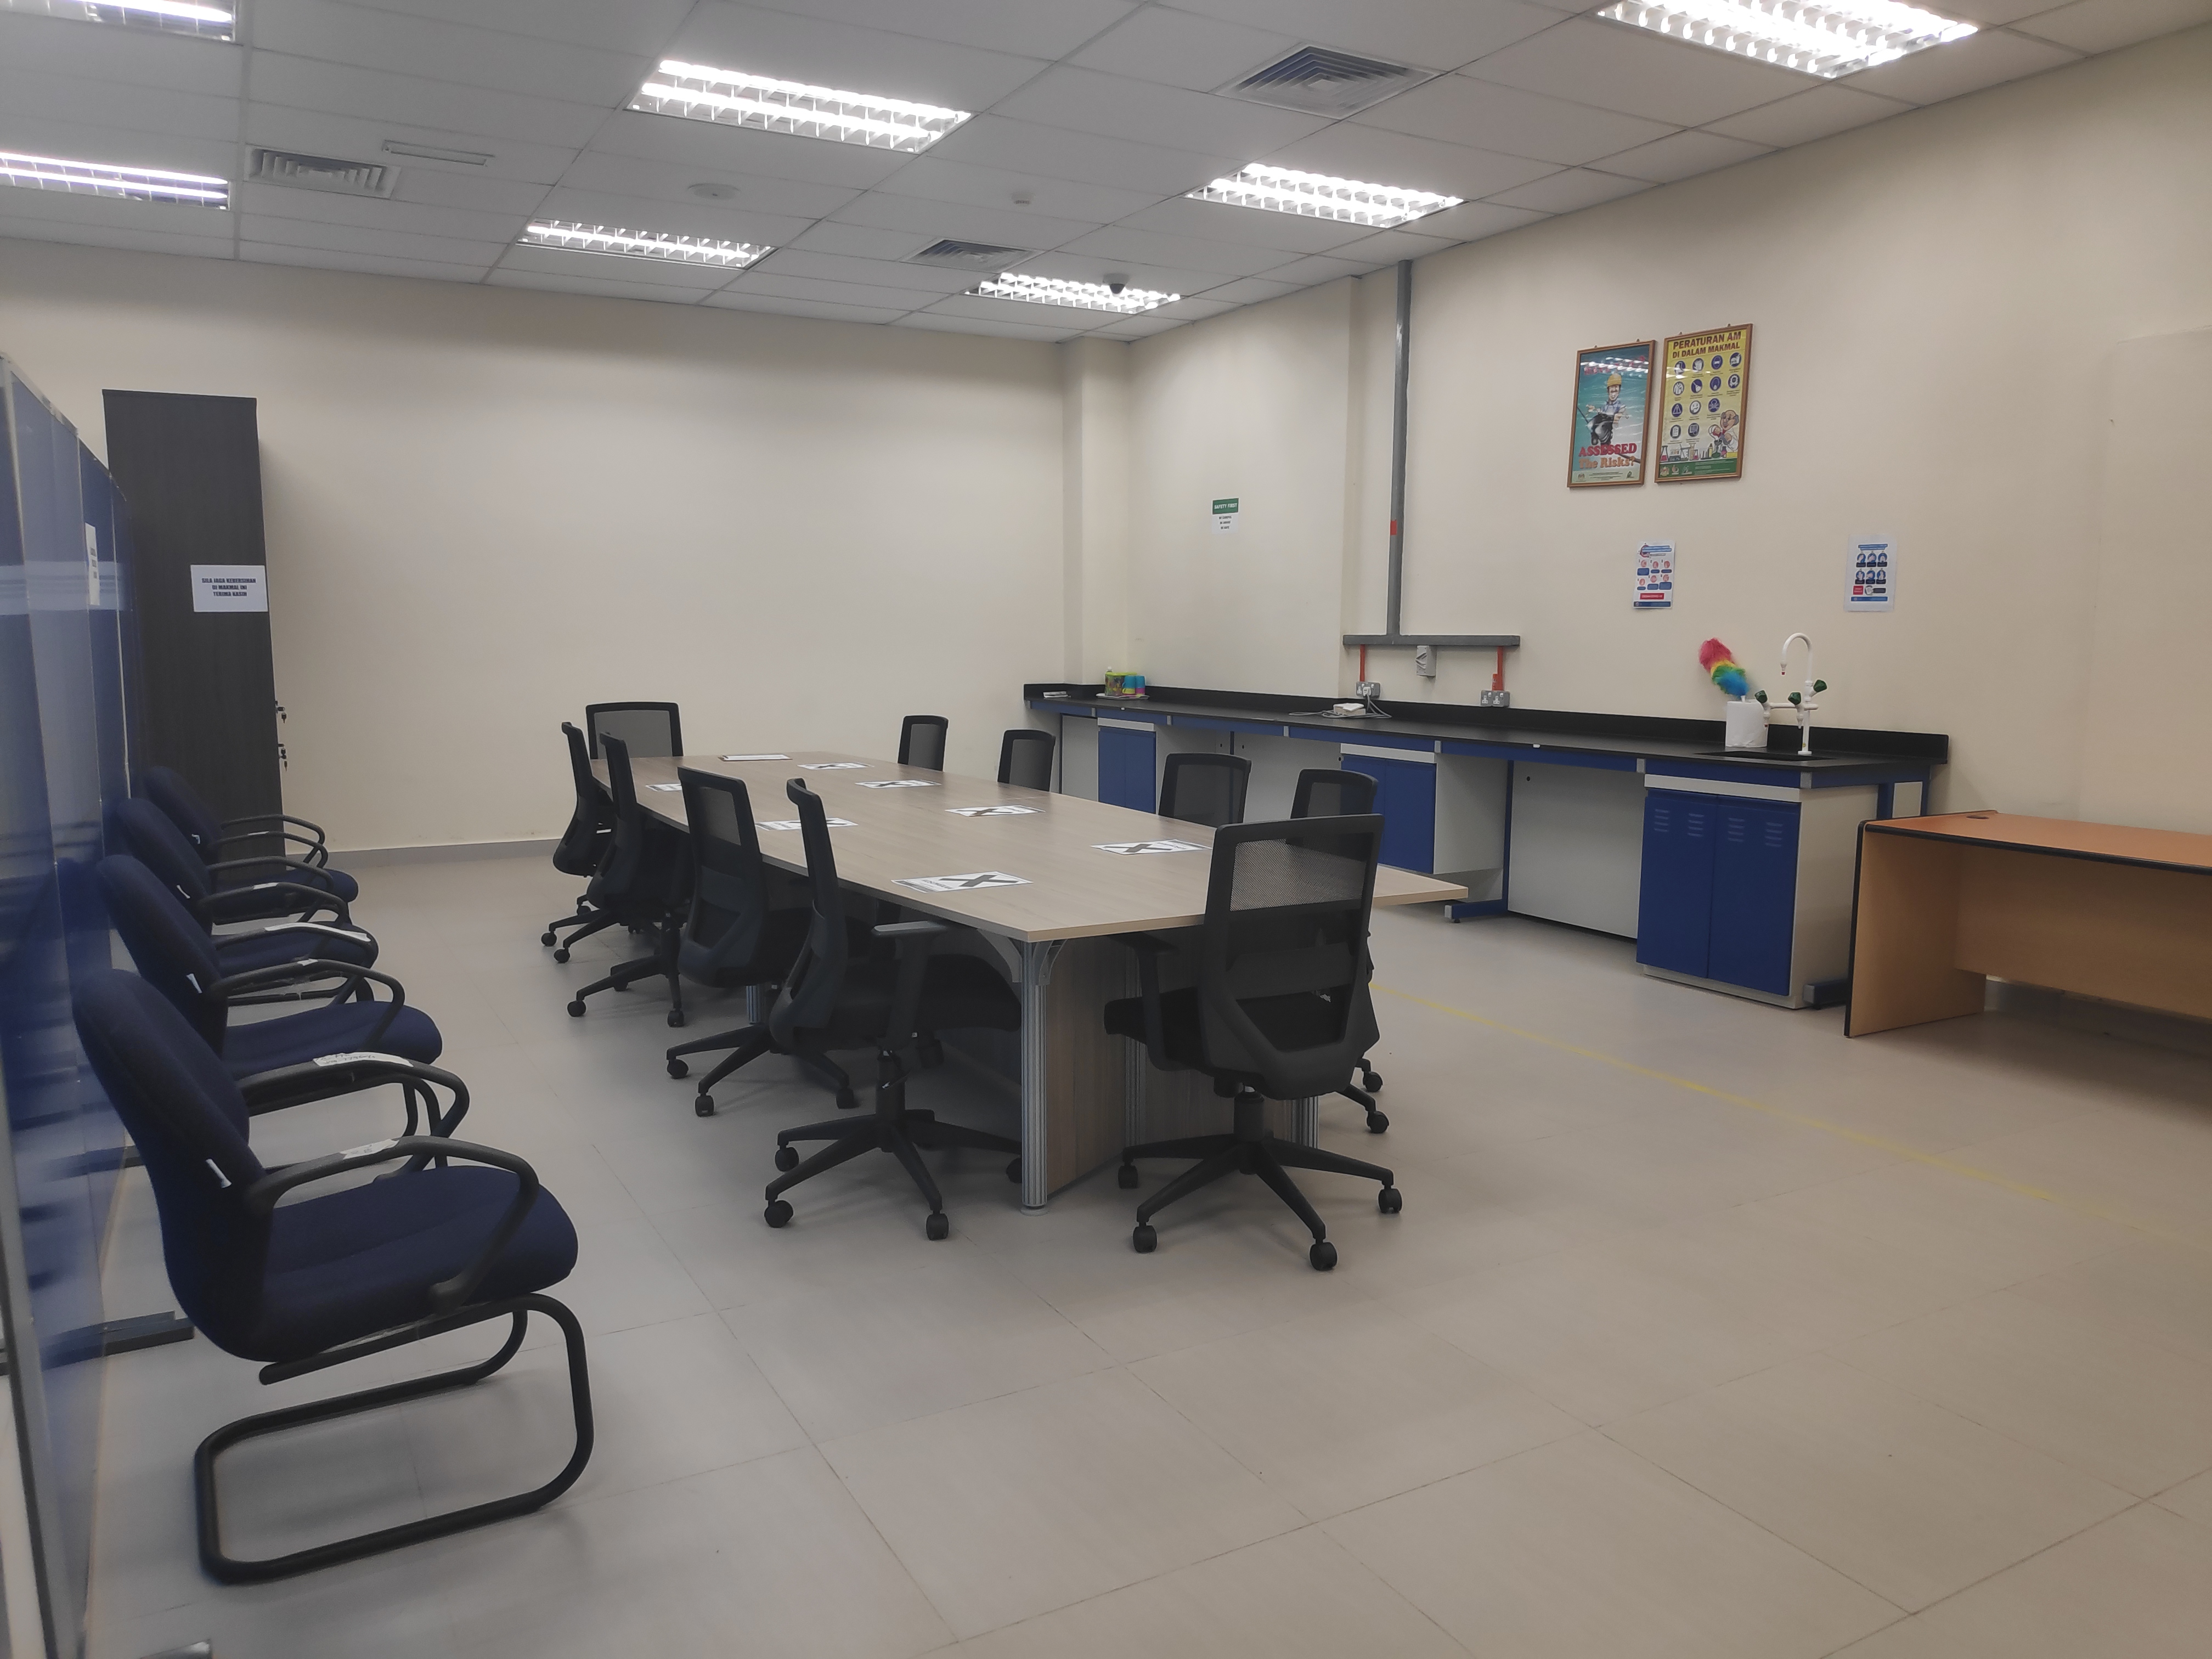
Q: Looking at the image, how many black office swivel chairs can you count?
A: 10